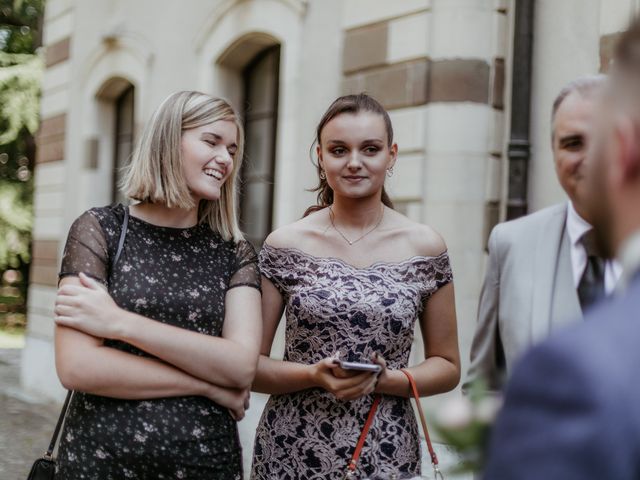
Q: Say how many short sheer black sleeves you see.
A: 2